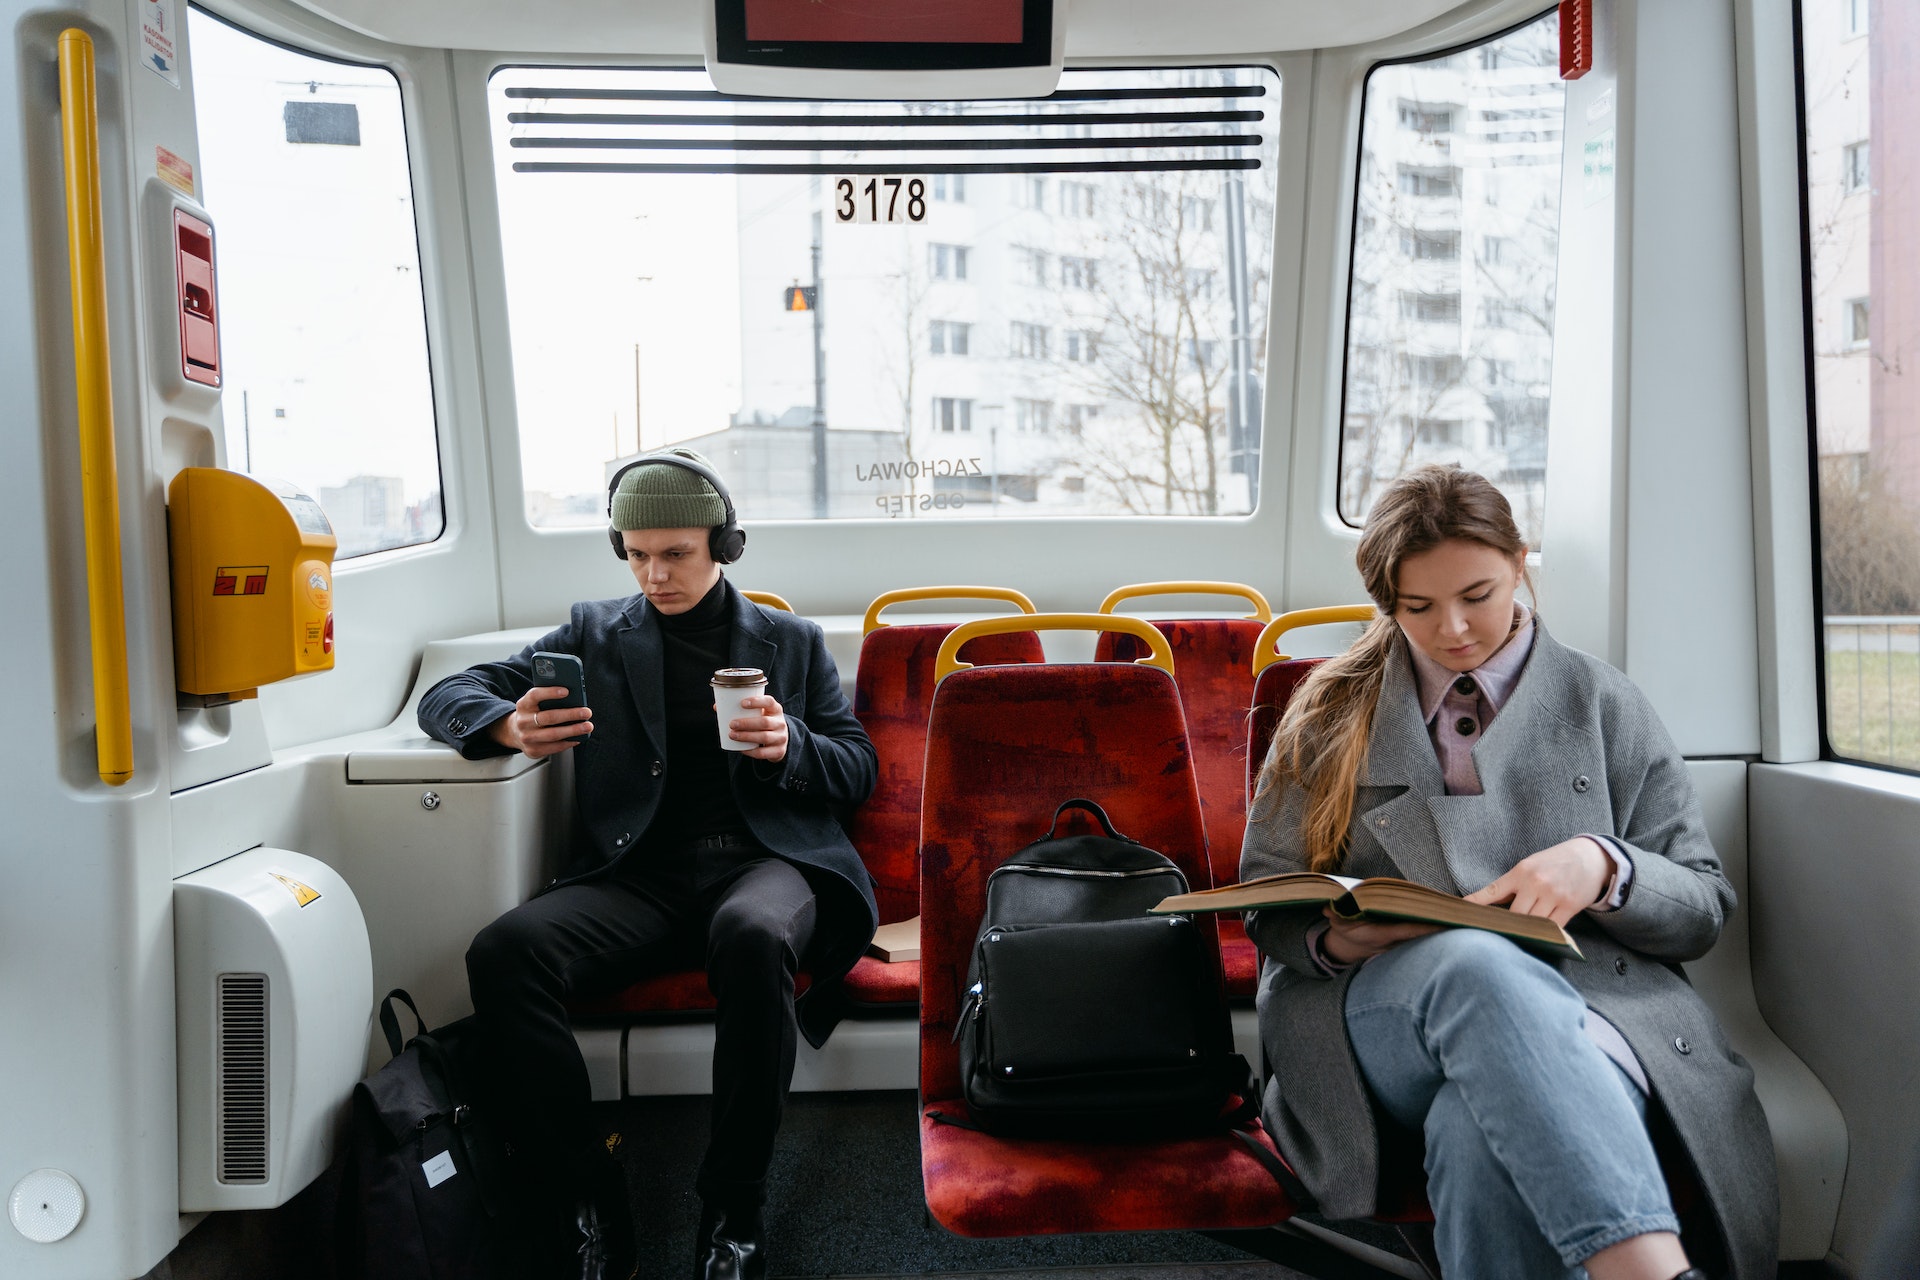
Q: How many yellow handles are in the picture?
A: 6